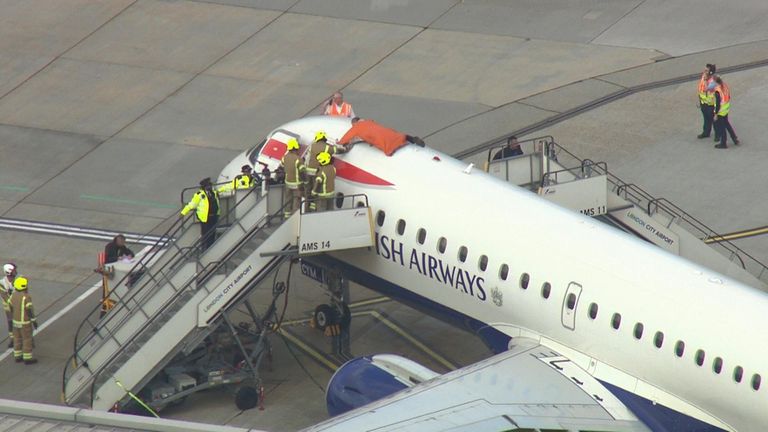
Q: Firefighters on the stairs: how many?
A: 3